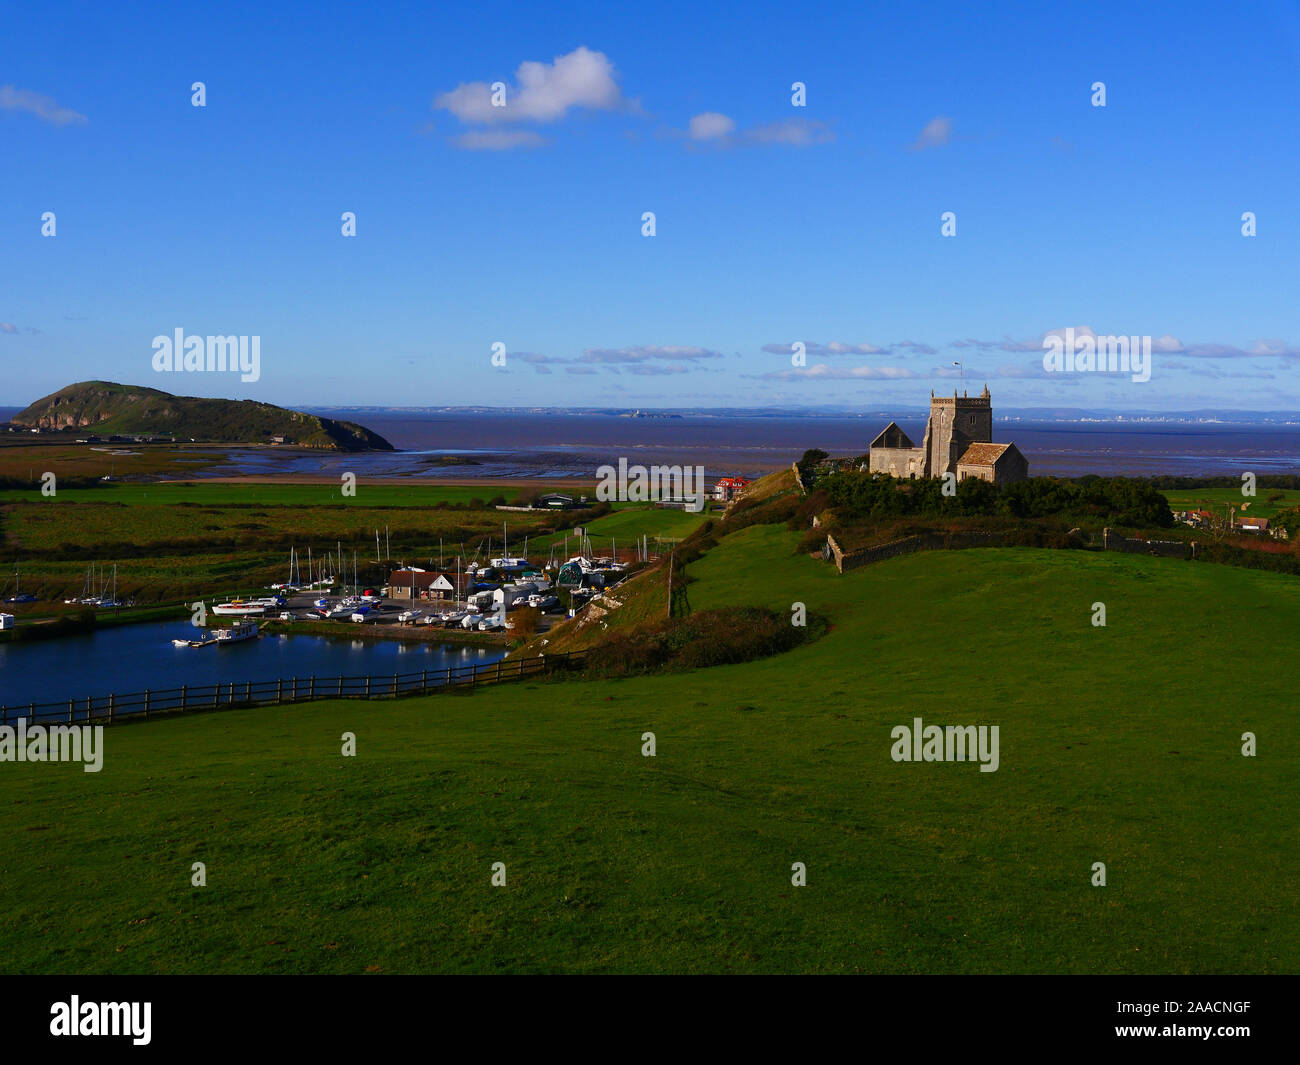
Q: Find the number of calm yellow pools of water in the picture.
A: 0